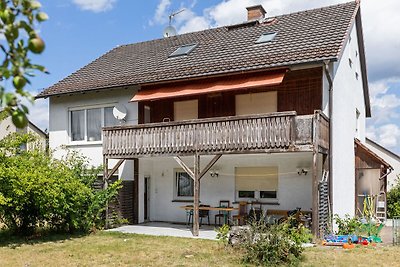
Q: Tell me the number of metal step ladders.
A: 1